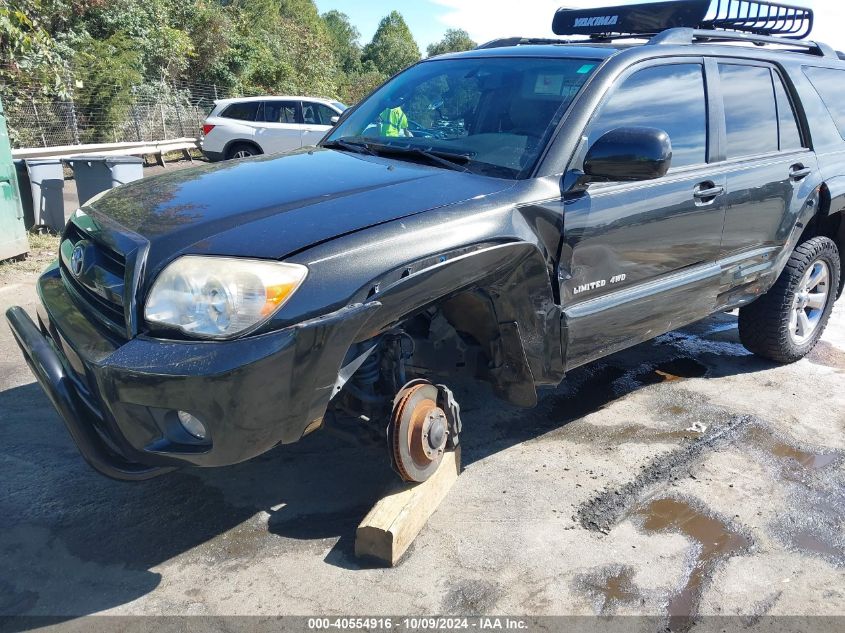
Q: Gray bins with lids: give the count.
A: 2